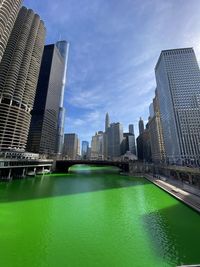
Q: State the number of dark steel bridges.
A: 1